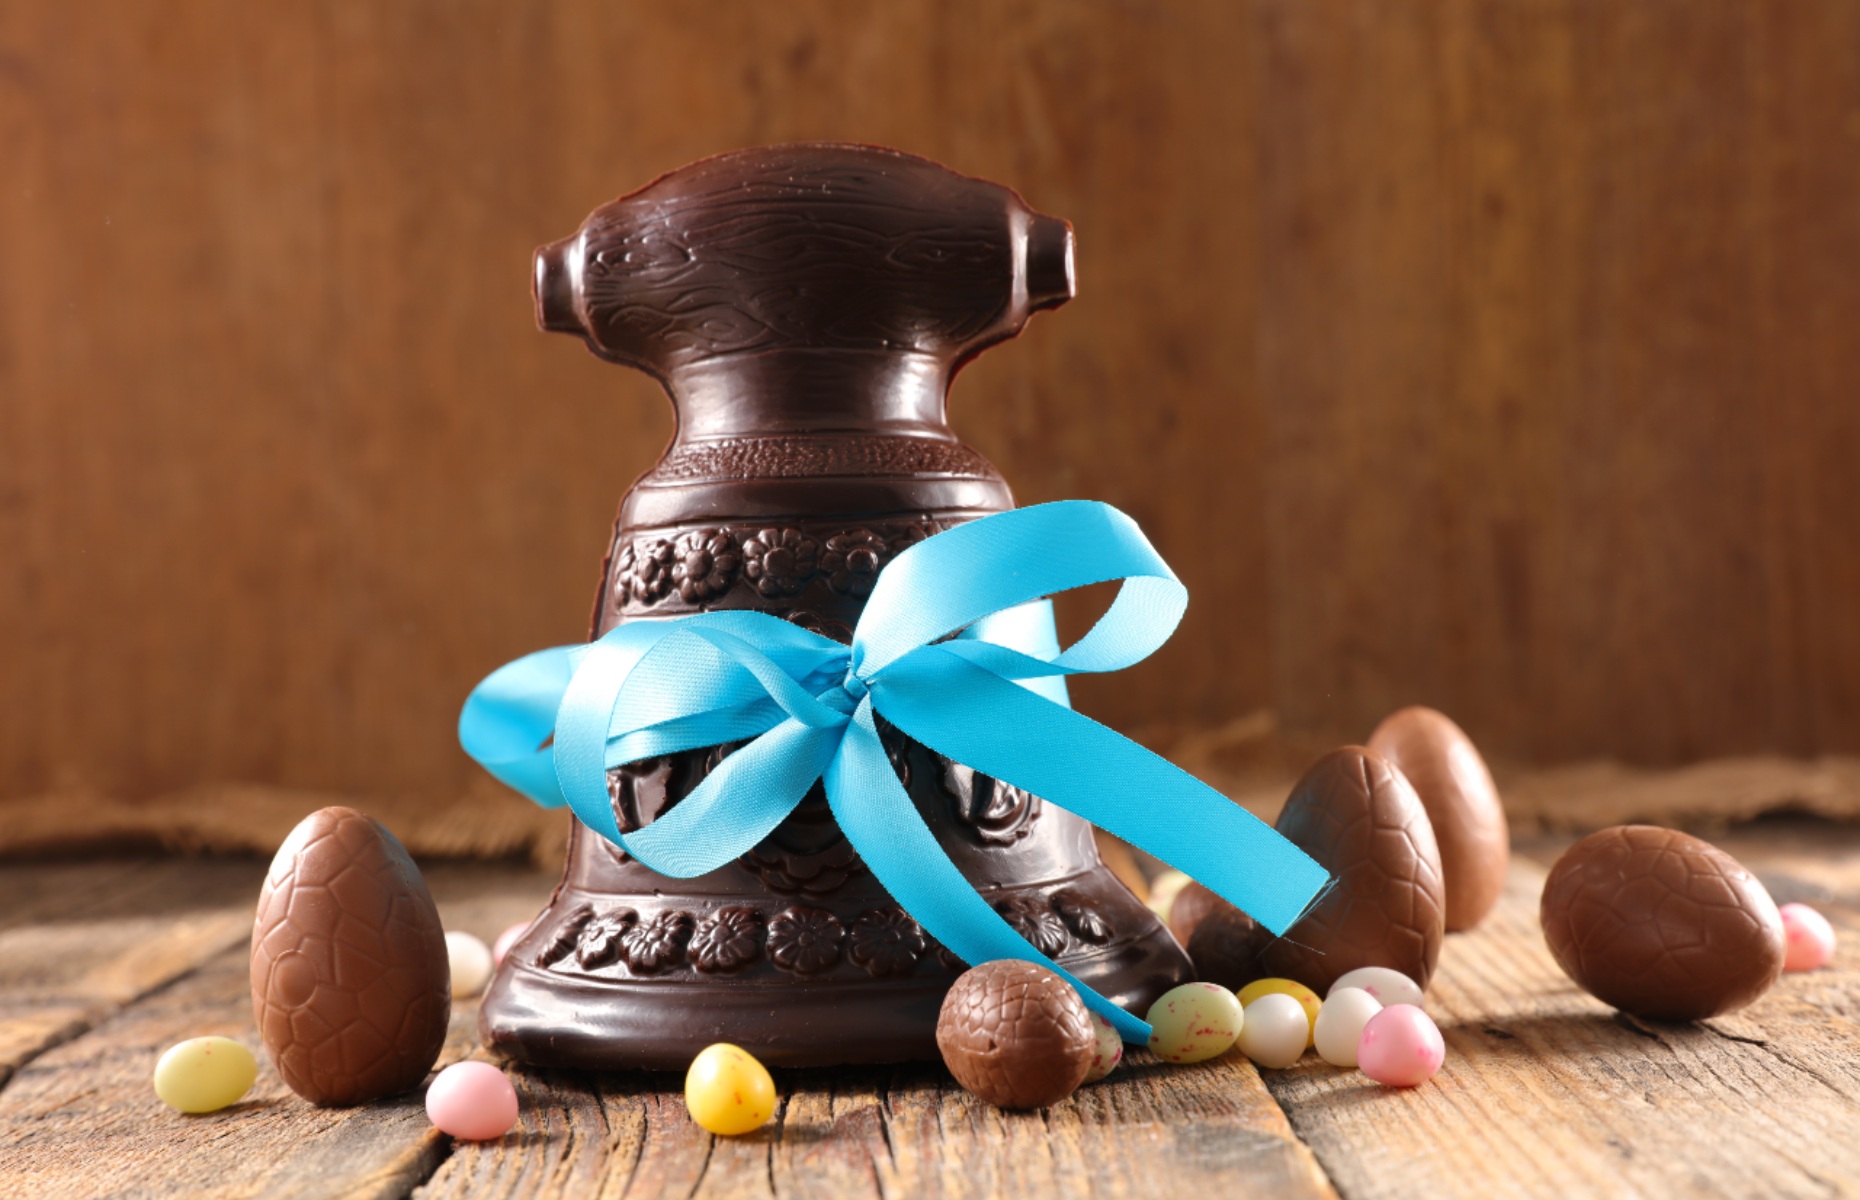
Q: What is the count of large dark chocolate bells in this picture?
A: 1